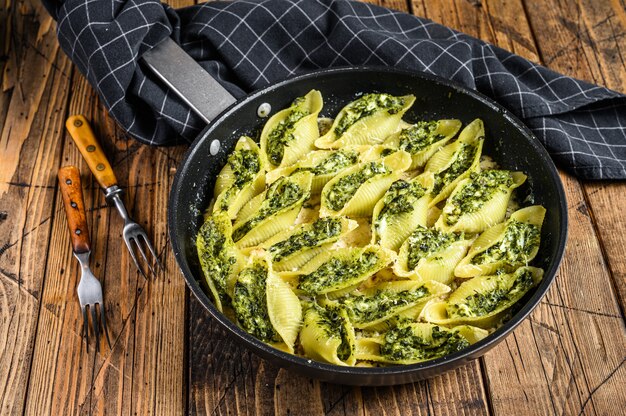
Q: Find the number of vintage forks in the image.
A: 2